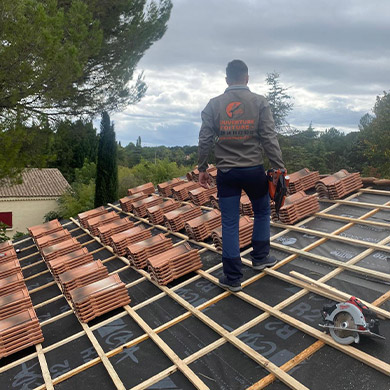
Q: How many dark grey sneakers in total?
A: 2